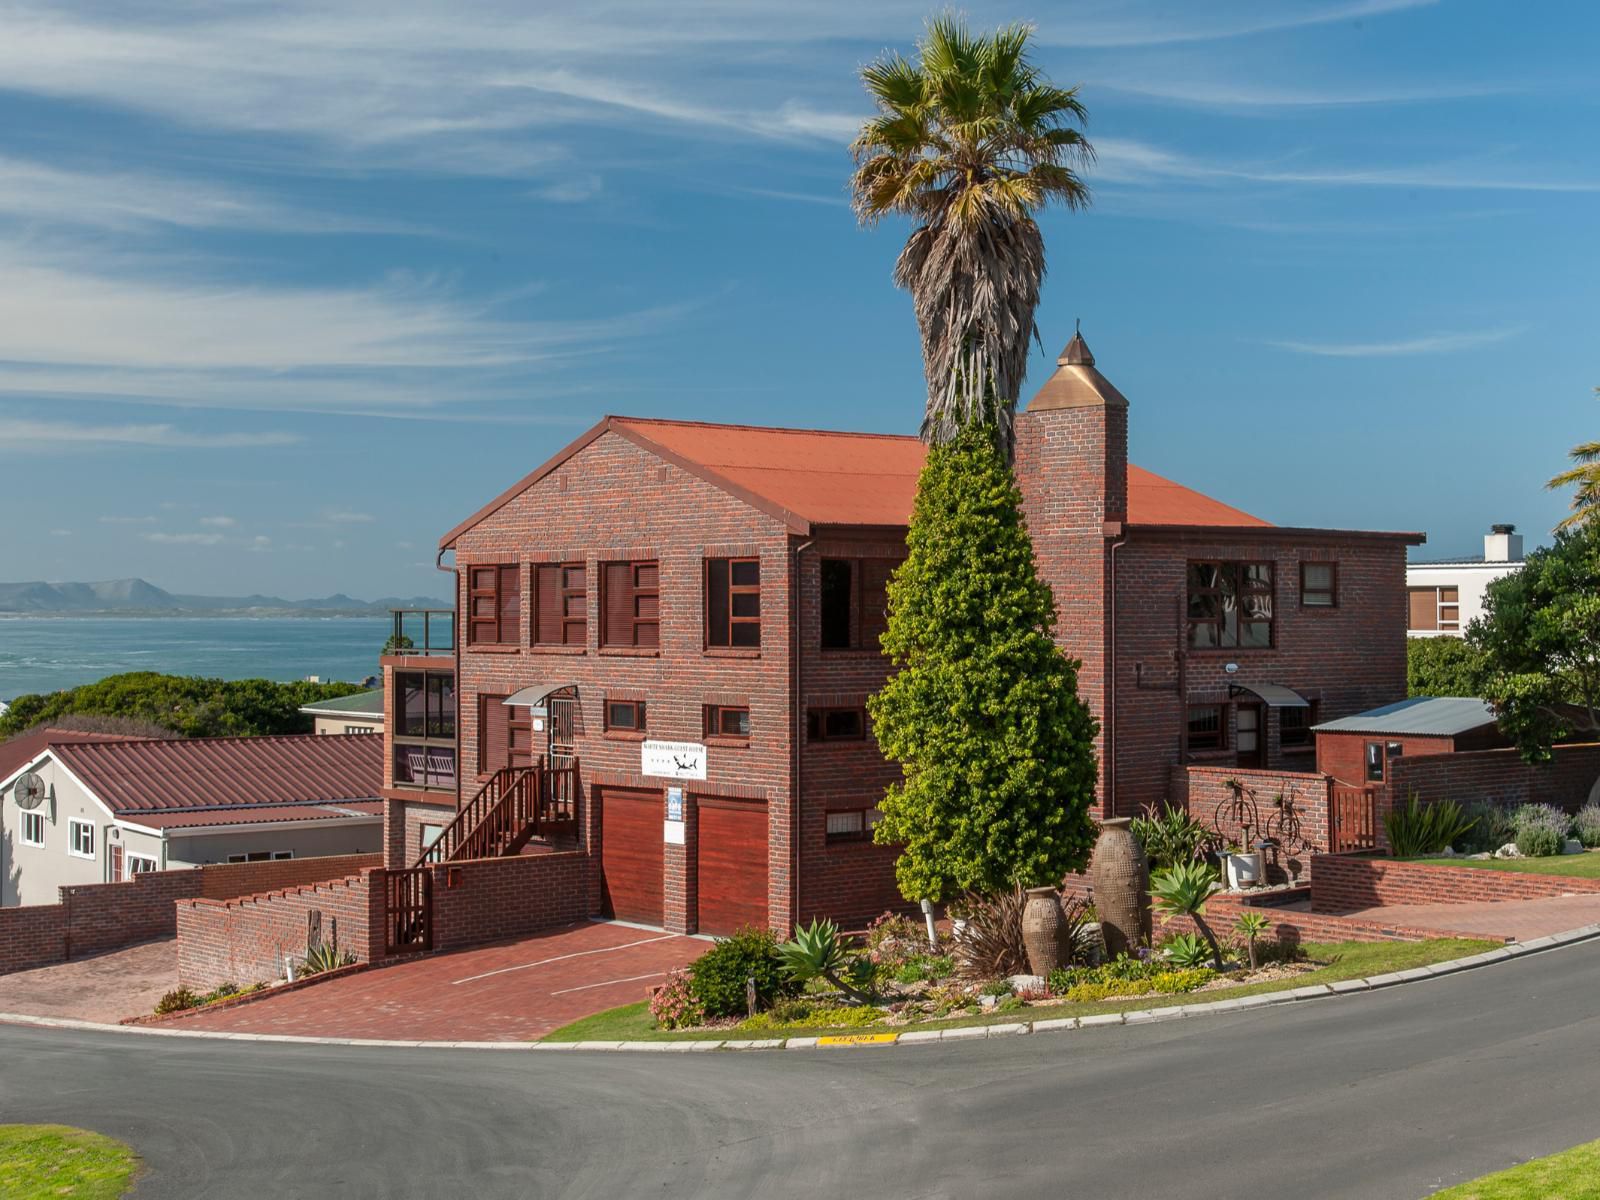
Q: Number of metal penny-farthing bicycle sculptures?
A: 2